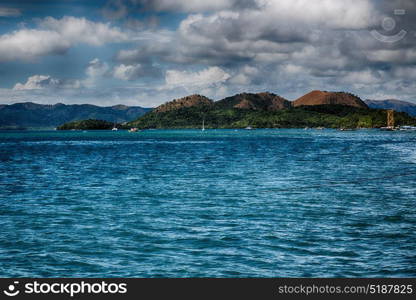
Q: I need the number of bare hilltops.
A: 3